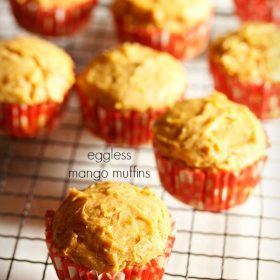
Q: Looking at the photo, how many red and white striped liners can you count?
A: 8